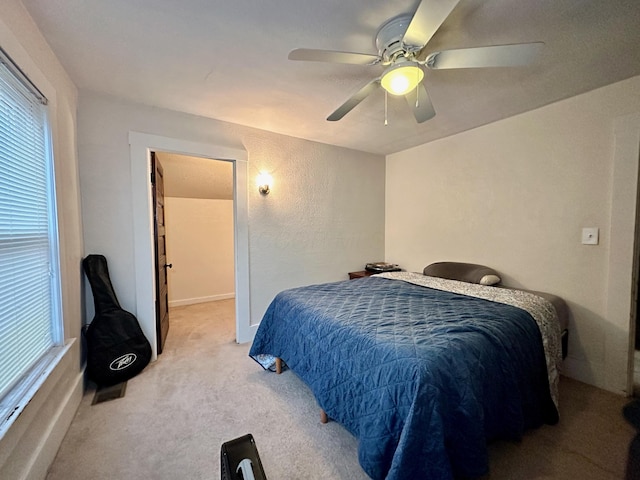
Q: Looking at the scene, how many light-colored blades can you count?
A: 5